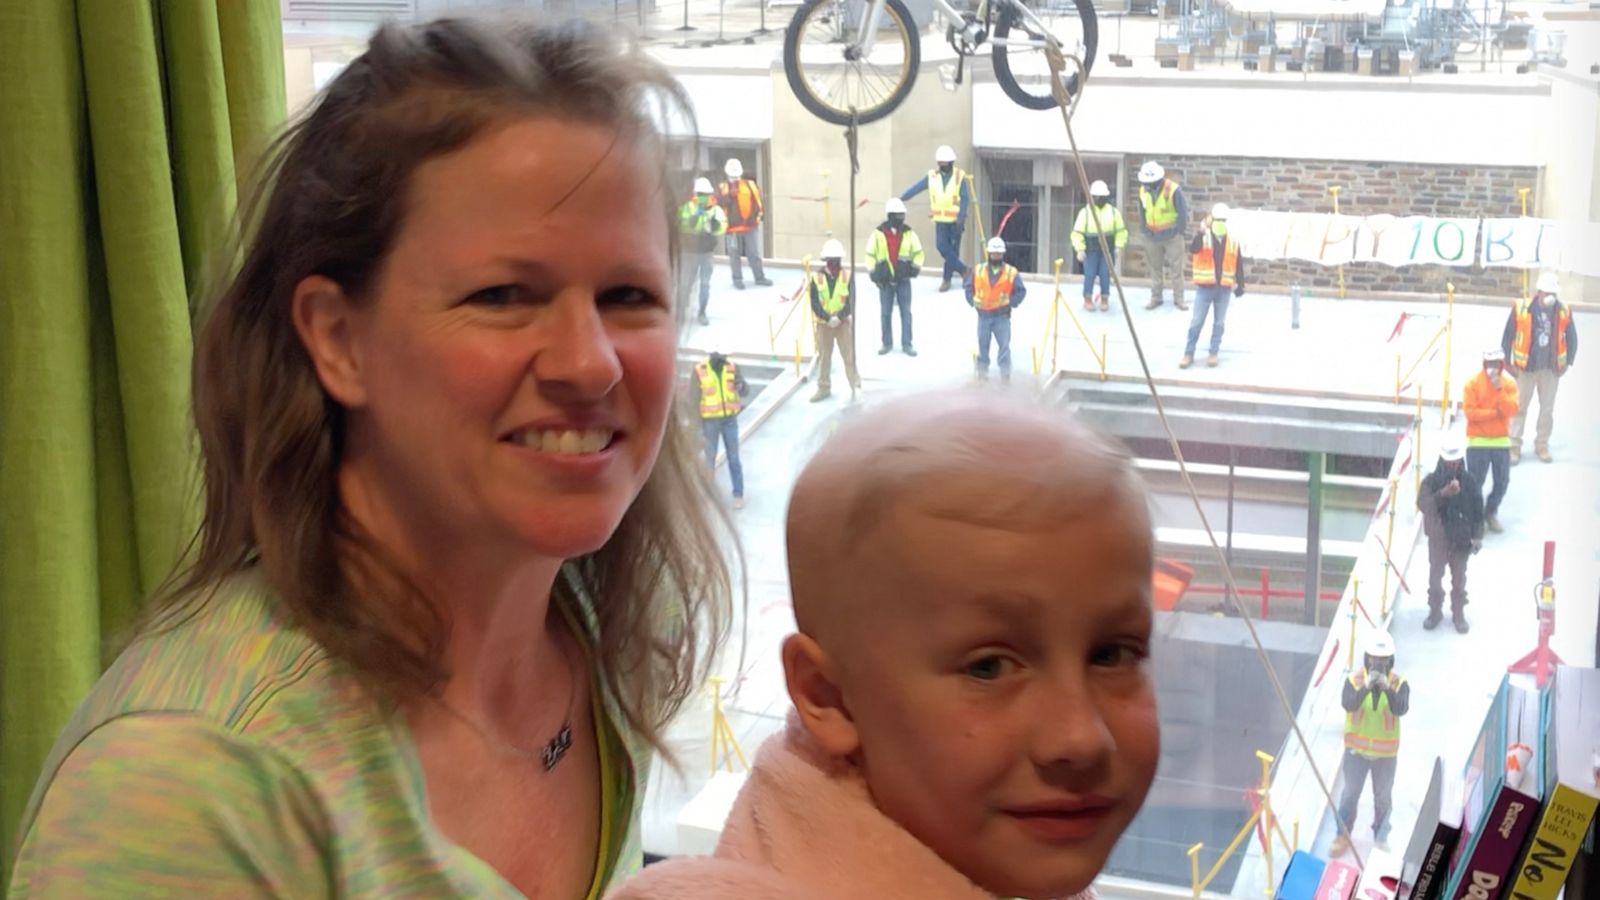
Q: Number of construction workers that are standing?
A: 14